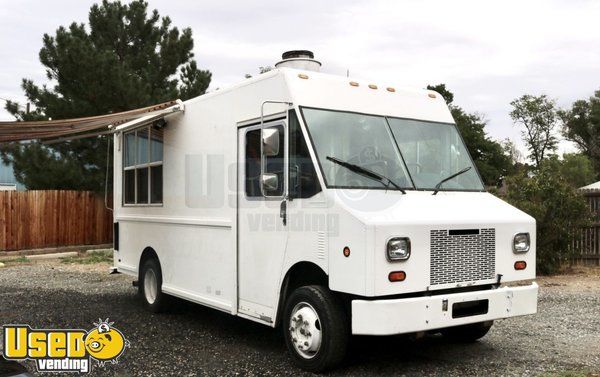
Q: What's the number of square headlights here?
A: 2